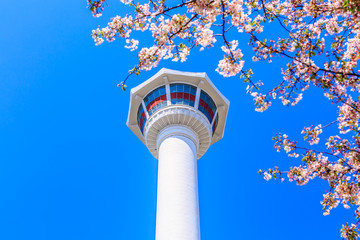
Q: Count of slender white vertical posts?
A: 4